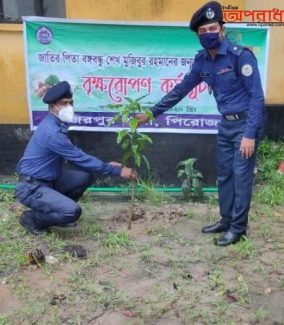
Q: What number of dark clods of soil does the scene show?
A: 2